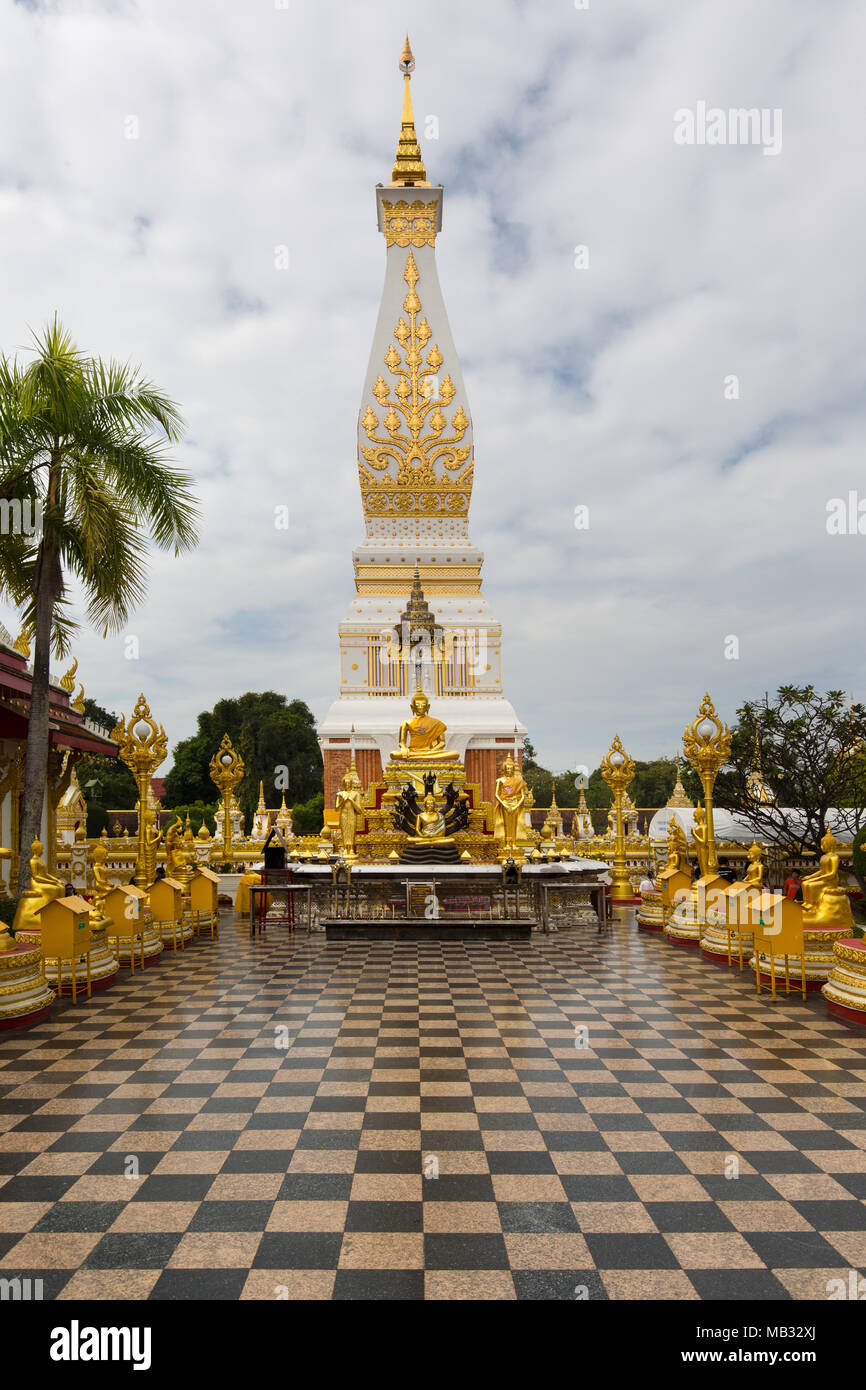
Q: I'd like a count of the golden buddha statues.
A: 12